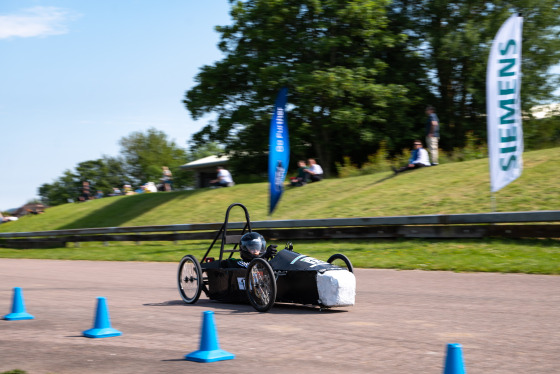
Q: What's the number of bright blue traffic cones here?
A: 4